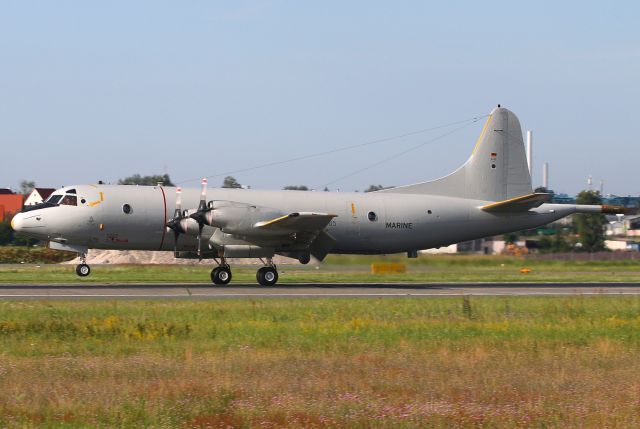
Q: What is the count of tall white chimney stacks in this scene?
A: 2